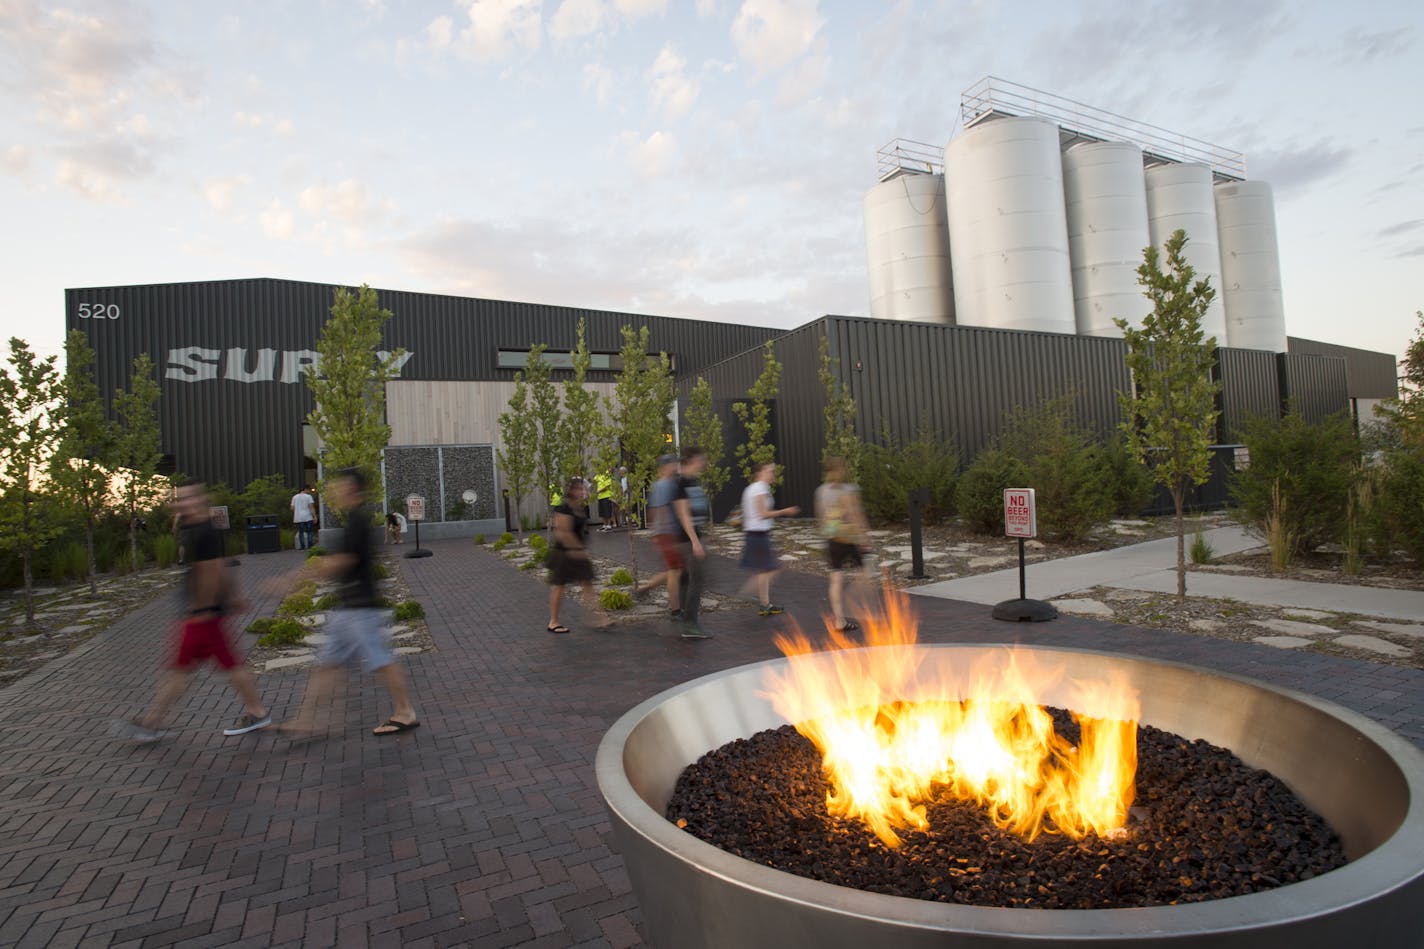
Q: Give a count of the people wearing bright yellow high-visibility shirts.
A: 2